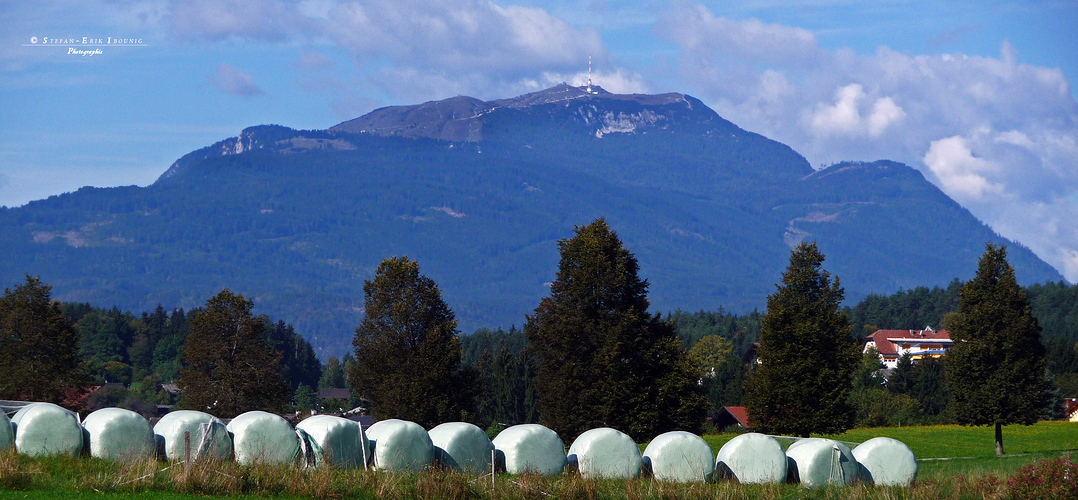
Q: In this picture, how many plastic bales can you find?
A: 14